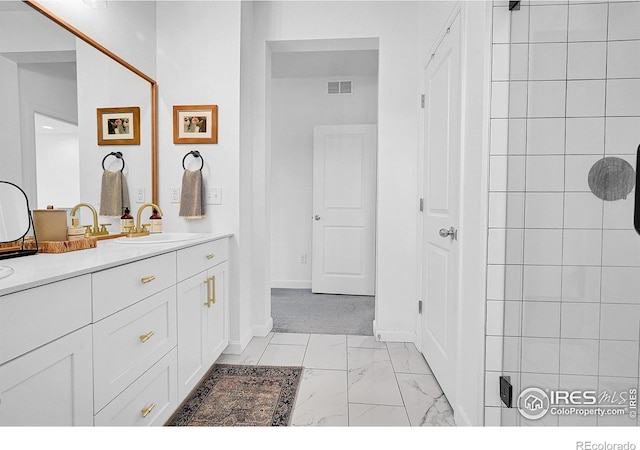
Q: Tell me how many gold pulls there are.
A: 6